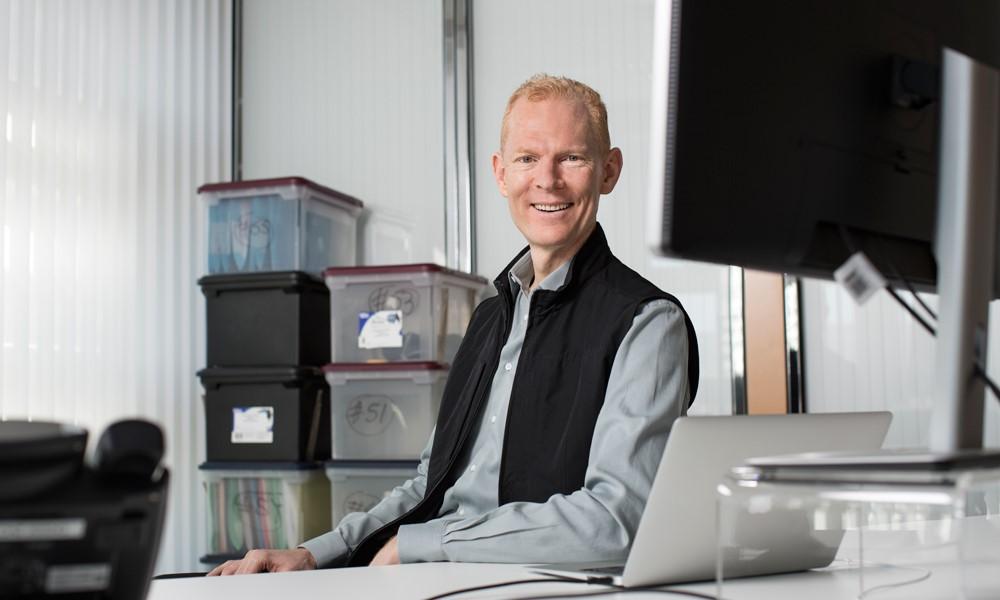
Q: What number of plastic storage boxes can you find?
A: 7